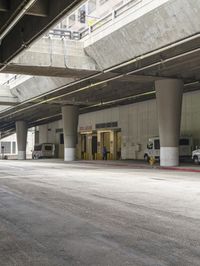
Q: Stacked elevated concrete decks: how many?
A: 2